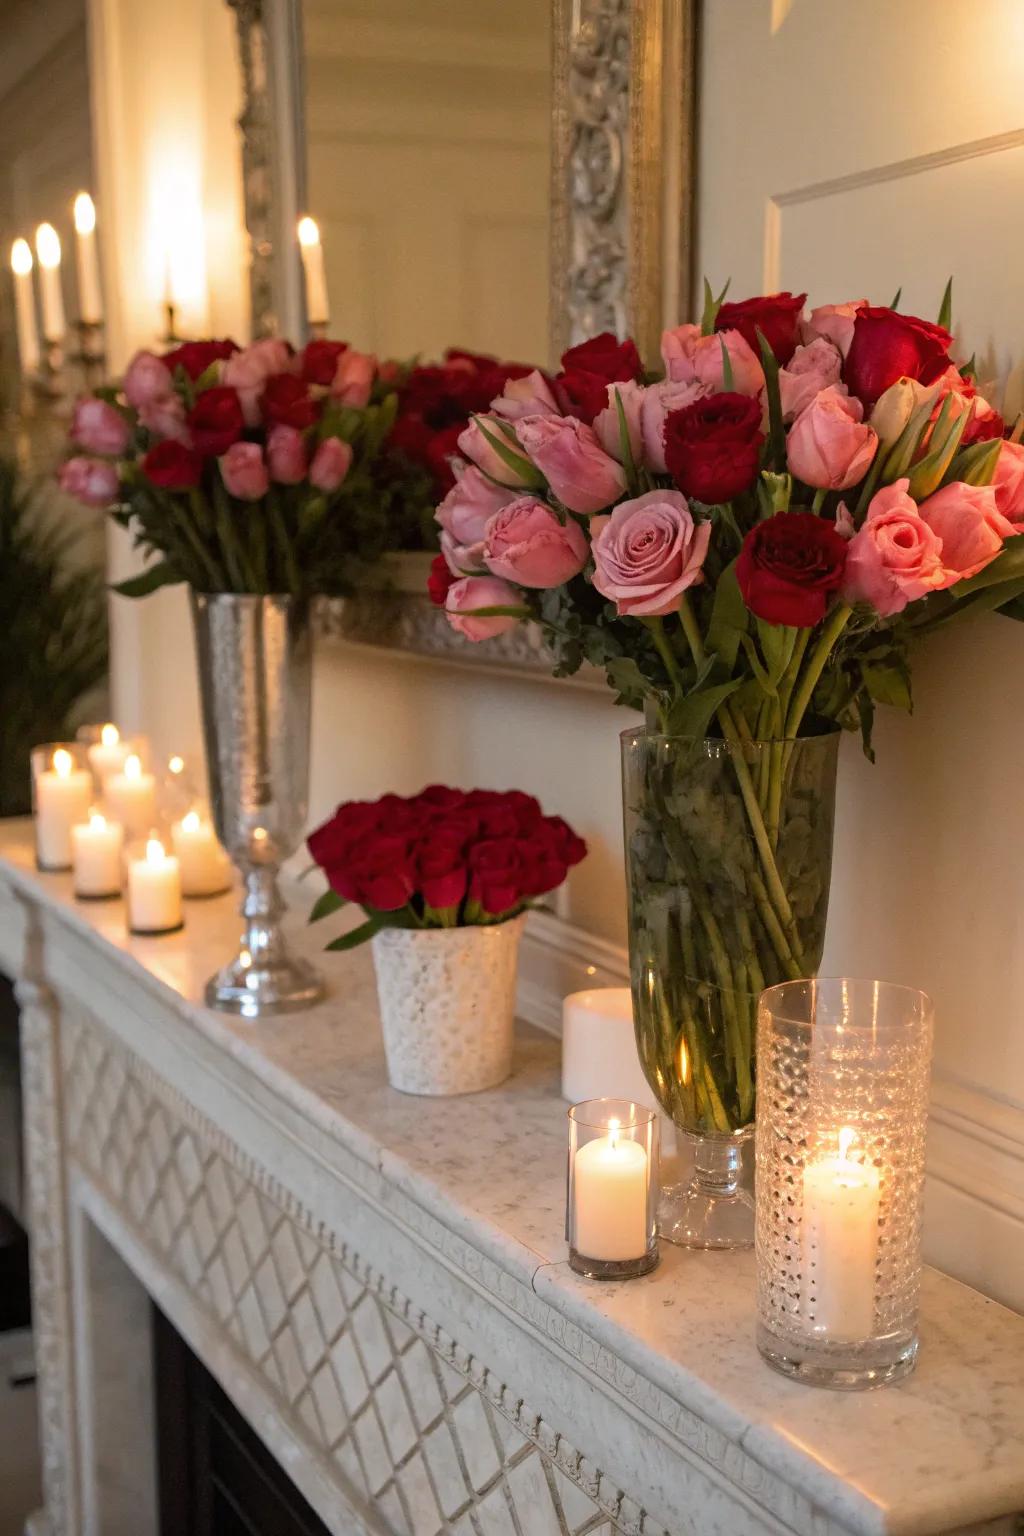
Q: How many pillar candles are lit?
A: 8